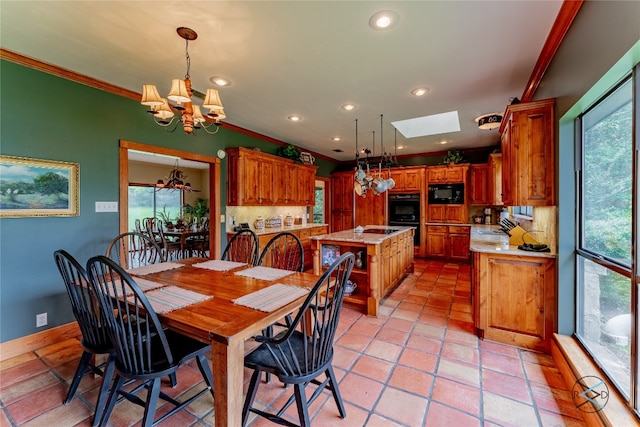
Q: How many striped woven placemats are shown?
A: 6